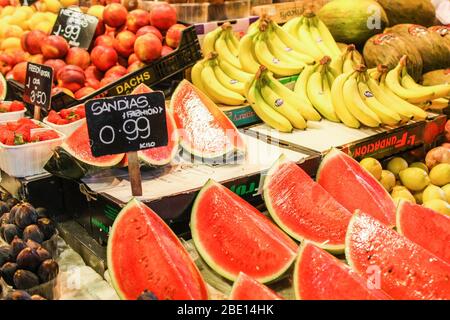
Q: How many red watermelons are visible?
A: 11